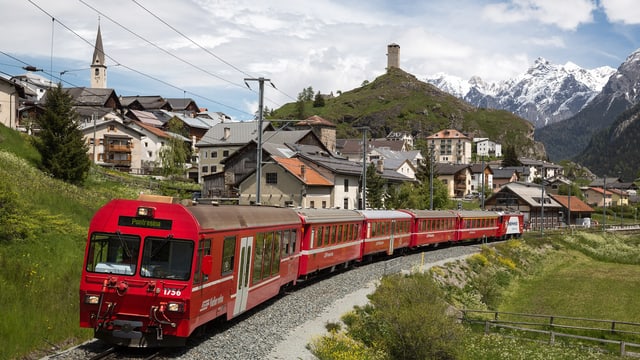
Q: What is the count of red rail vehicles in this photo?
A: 6